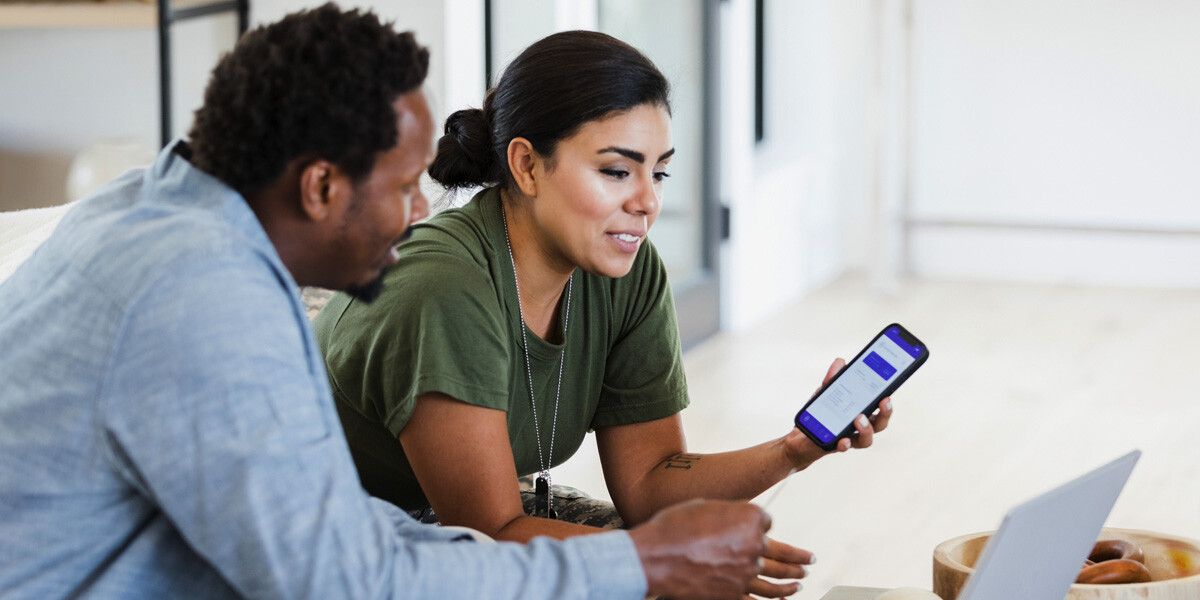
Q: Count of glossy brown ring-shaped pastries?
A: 2